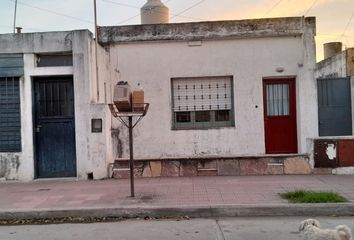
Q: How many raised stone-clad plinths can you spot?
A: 1